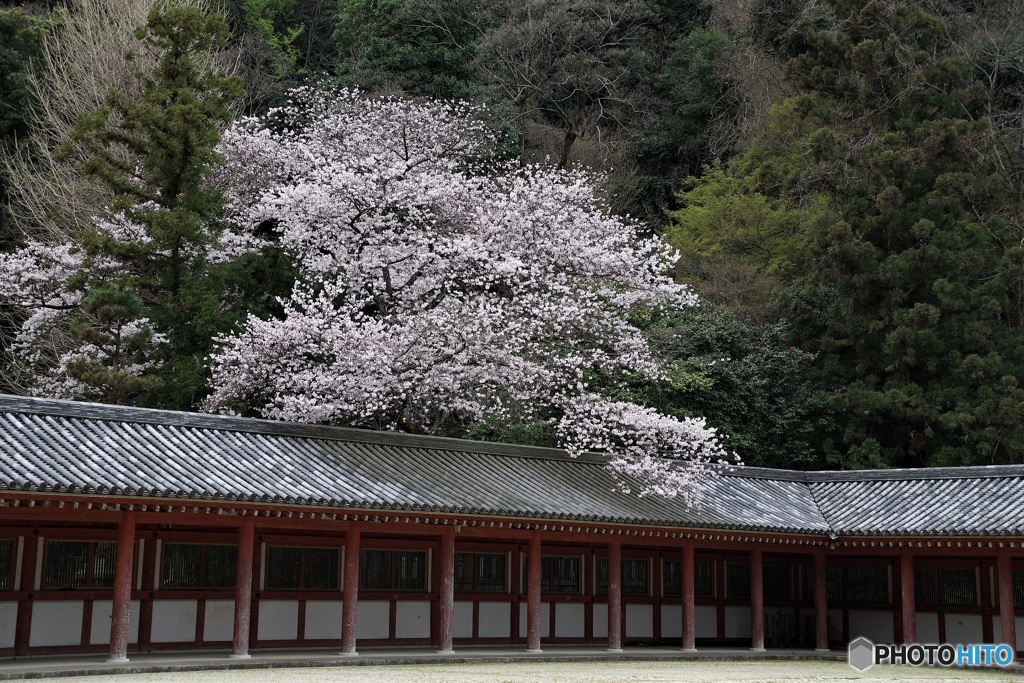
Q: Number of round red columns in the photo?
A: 11